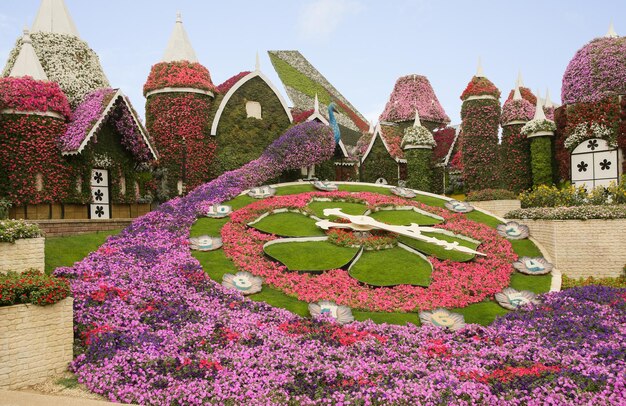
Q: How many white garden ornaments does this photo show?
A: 12